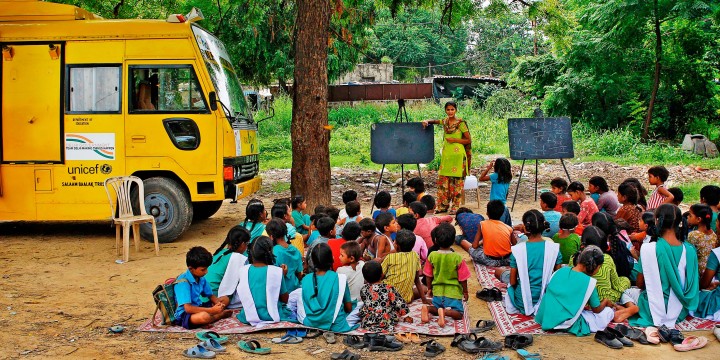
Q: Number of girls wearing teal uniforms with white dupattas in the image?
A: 7